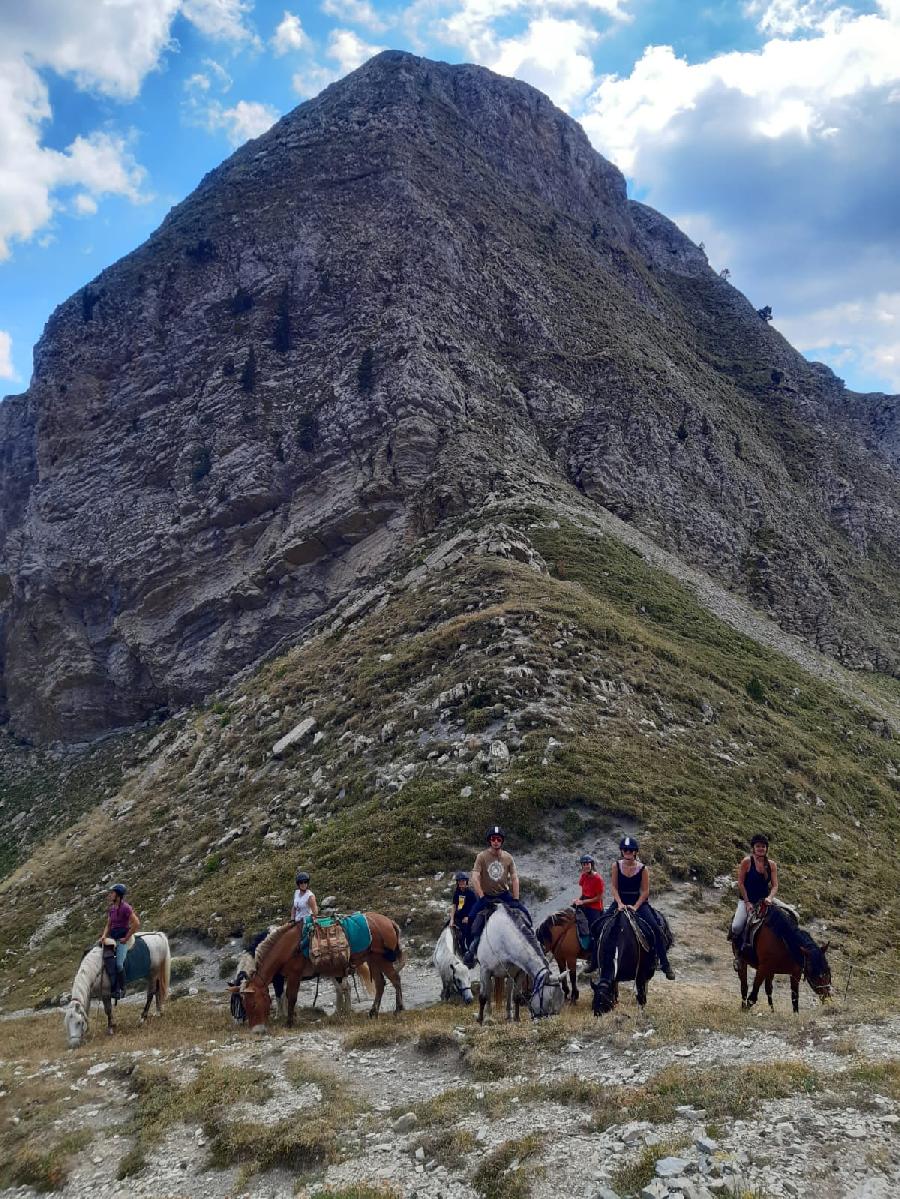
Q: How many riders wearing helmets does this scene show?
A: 7